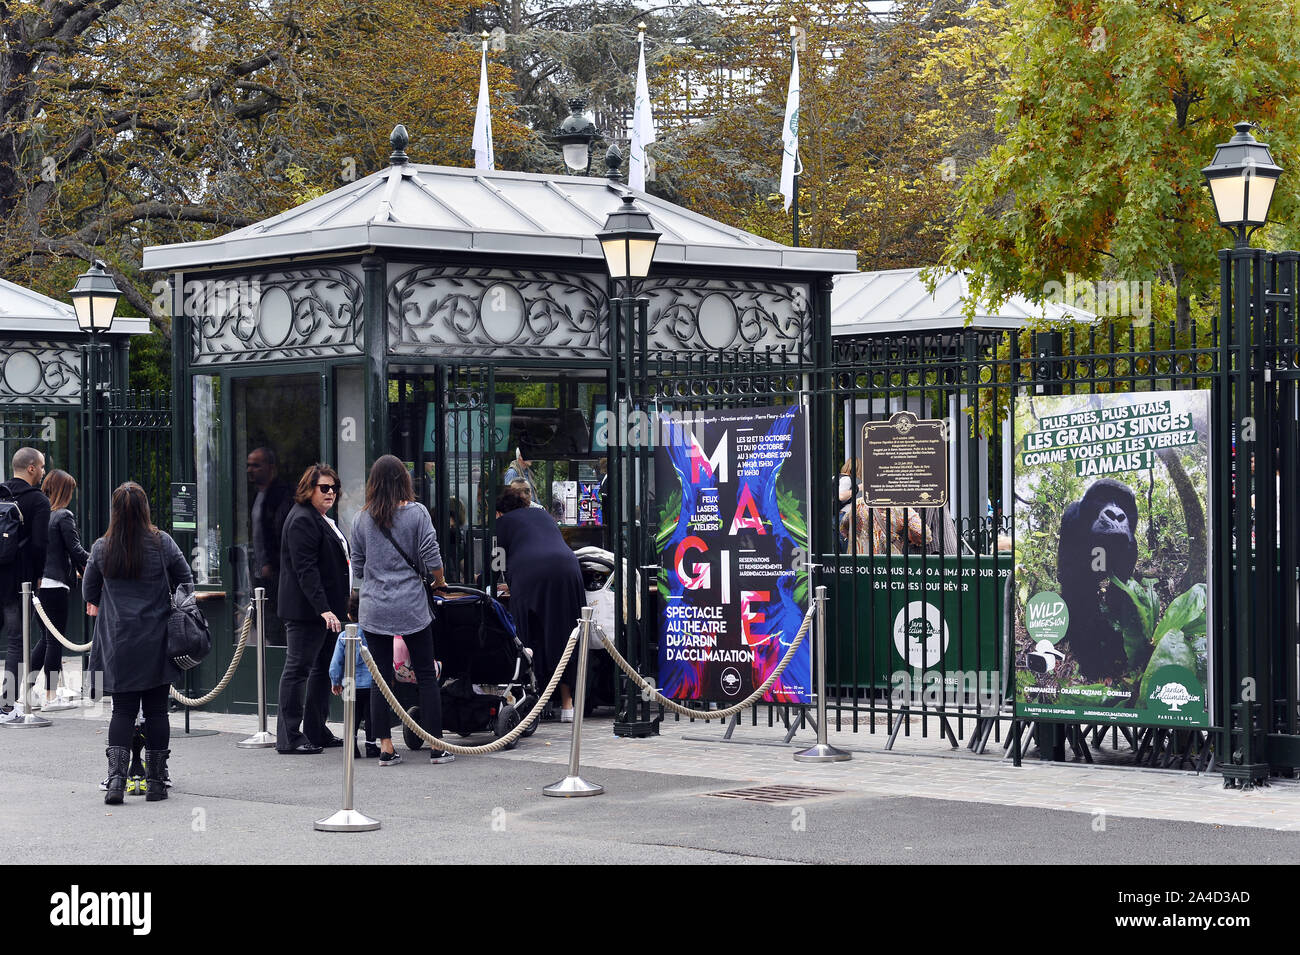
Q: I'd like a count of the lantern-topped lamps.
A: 4